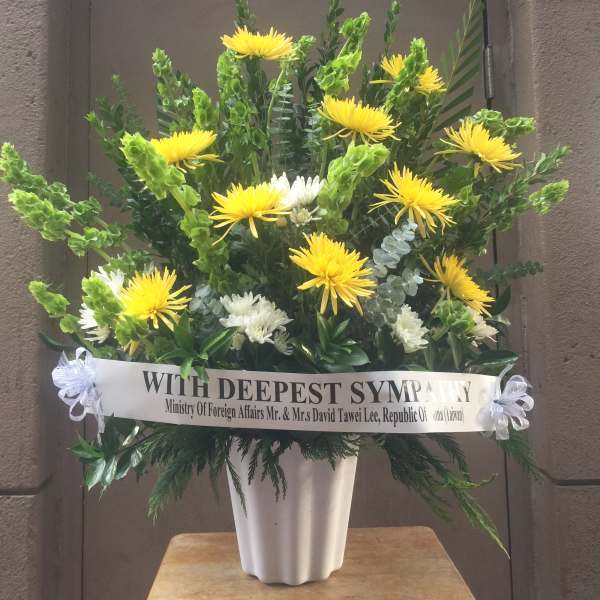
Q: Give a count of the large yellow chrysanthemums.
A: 10